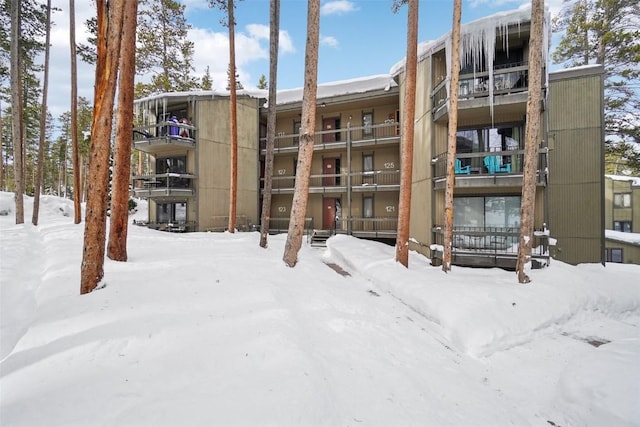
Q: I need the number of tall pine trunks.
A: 11